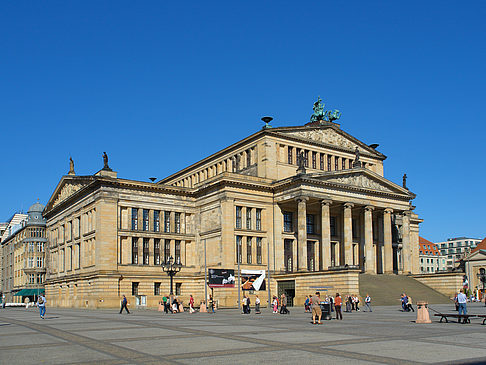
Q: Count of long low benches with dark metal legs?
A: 2